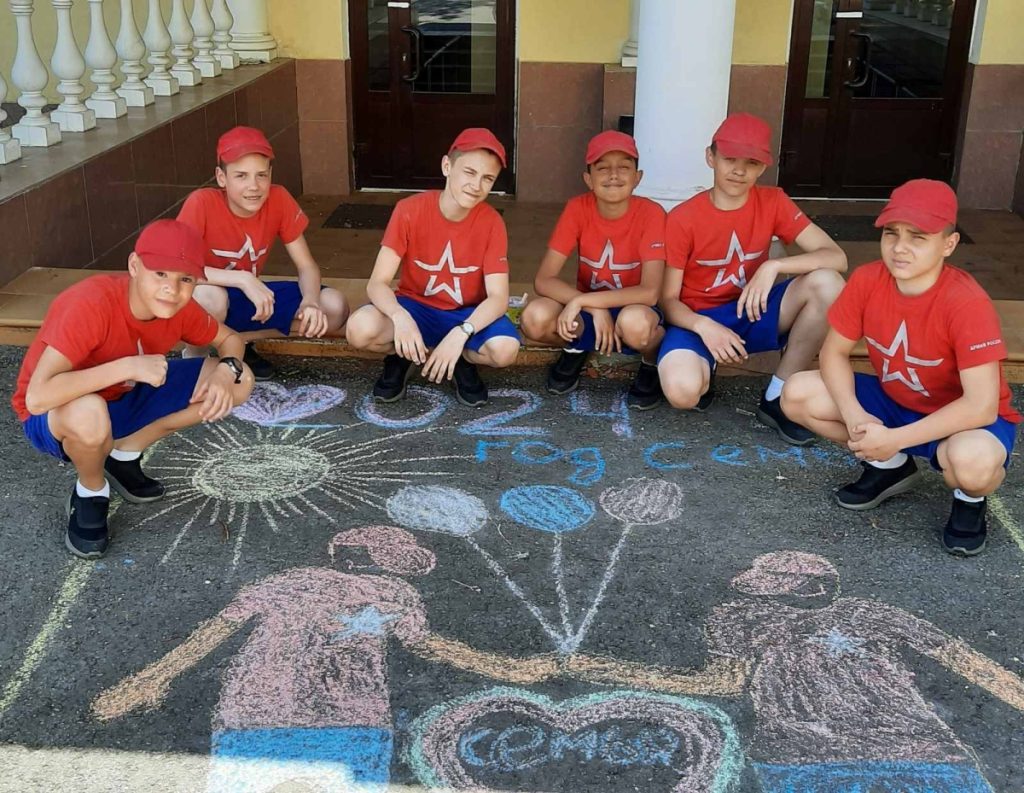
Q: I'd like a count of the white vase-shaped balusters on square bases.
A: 9